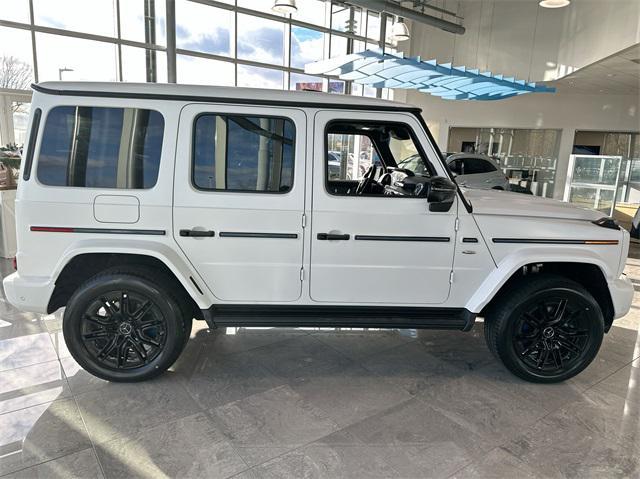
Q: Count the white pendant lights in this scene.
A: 3